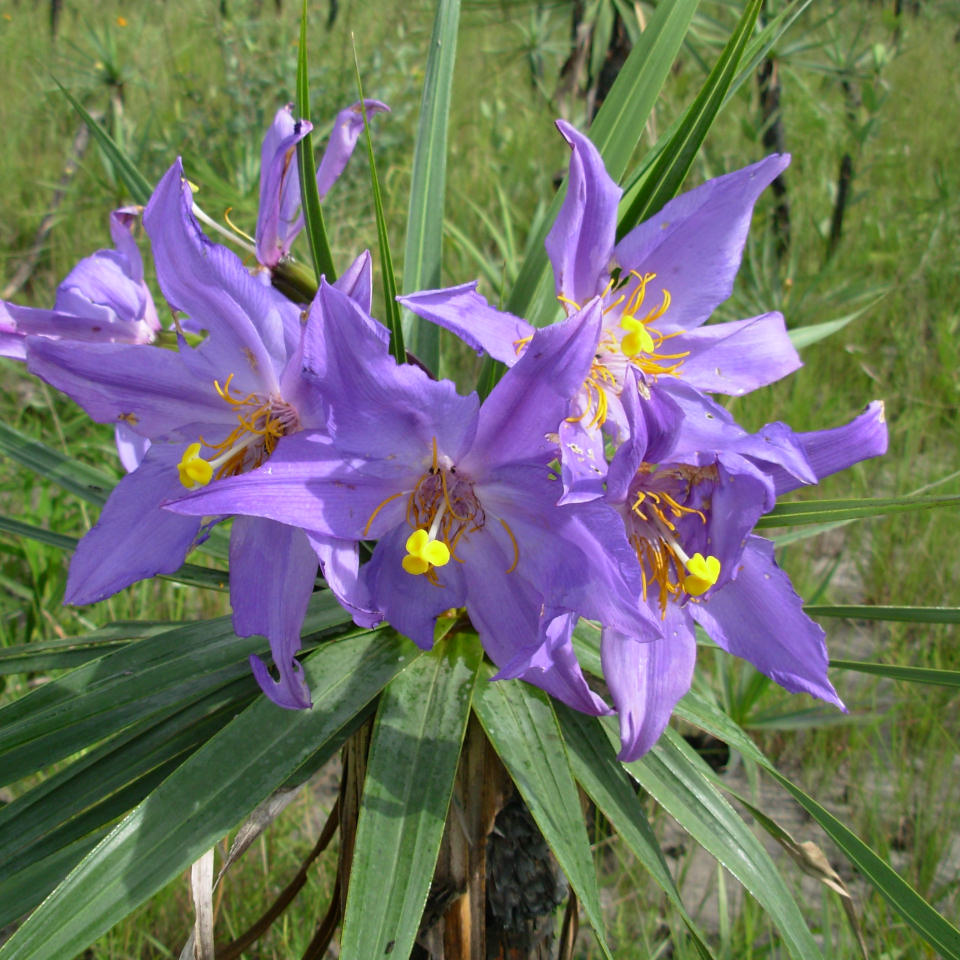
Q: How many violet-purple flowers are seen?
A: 6